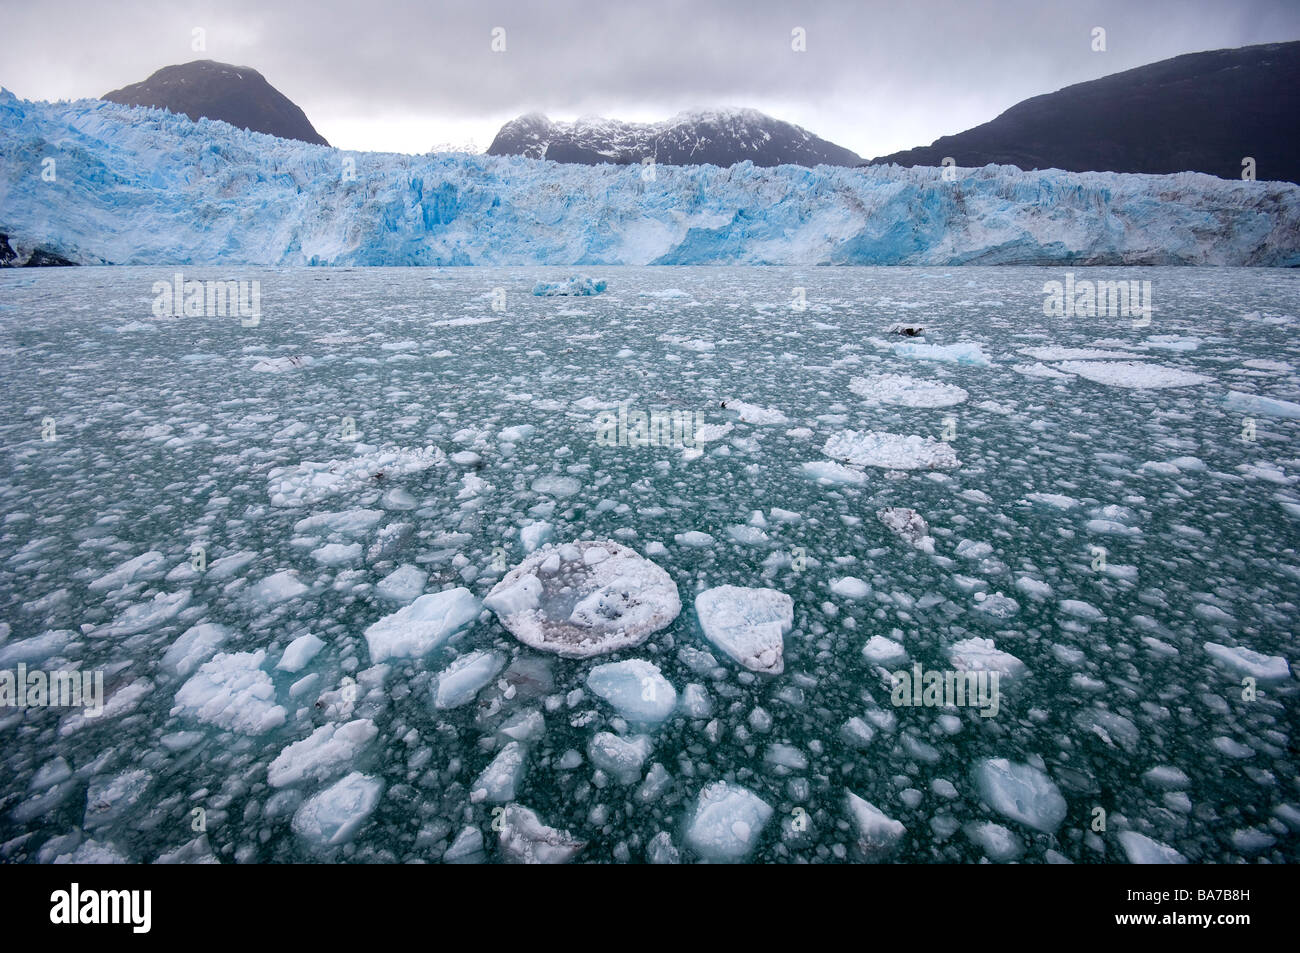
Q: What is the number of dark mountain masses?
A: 3